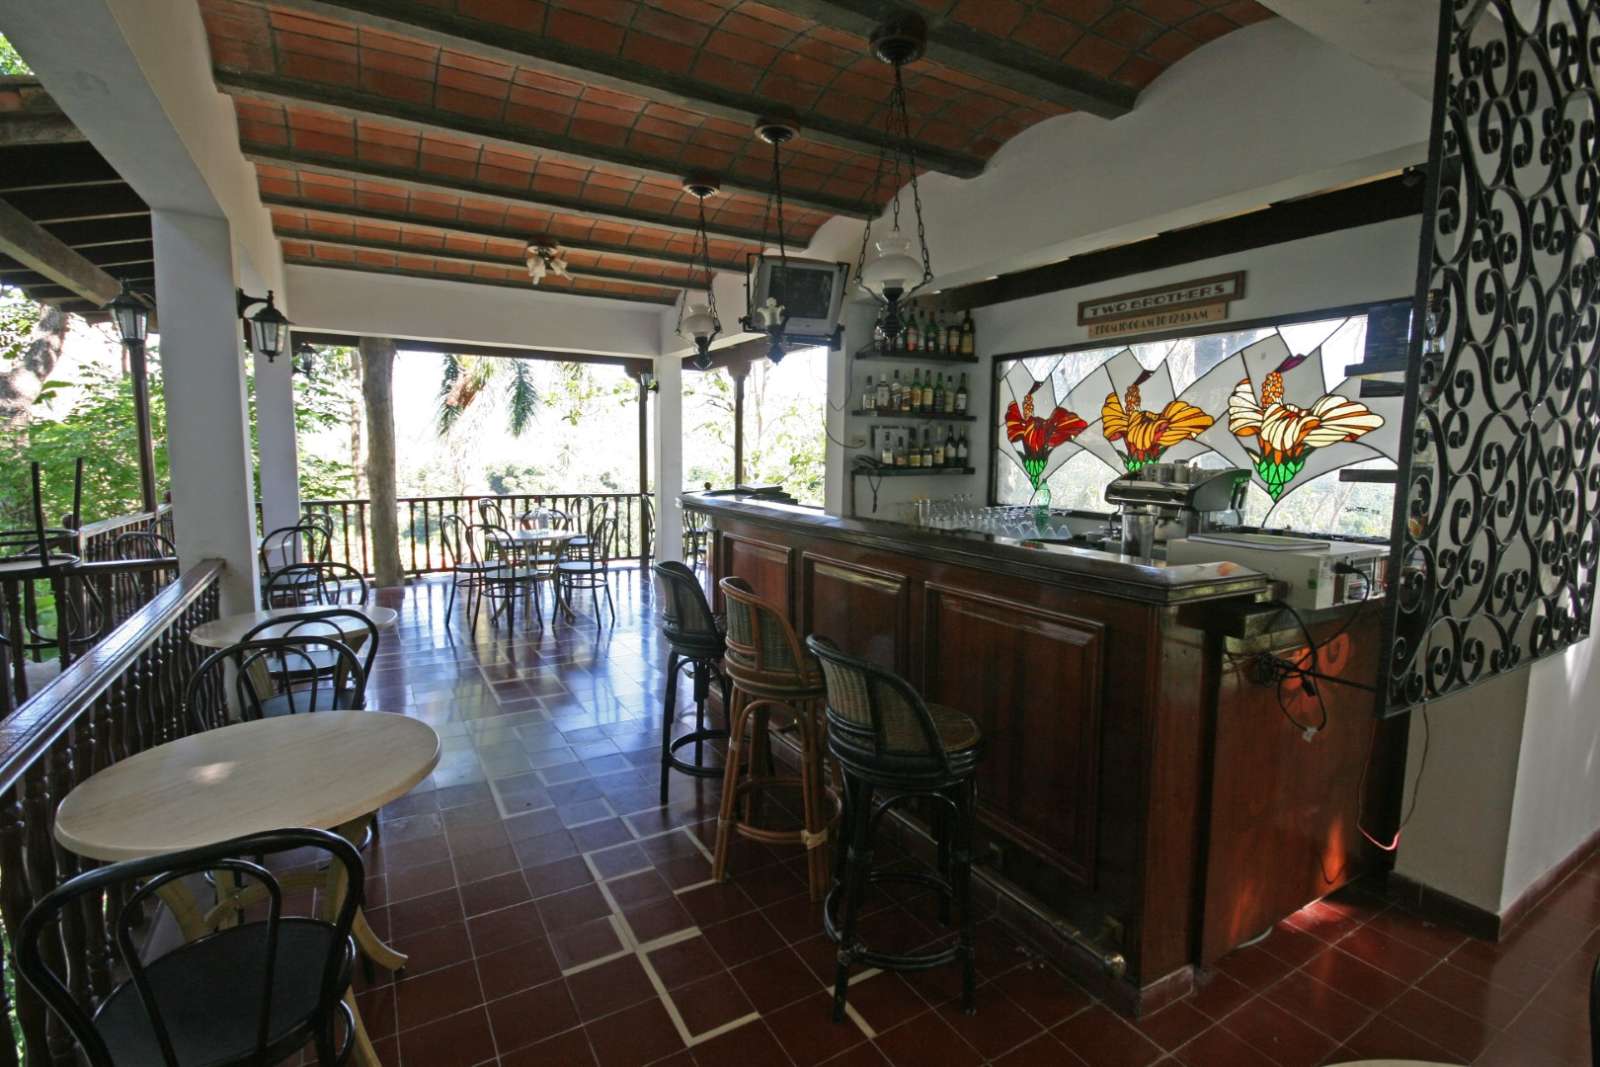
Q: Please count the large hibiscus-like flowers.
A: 3